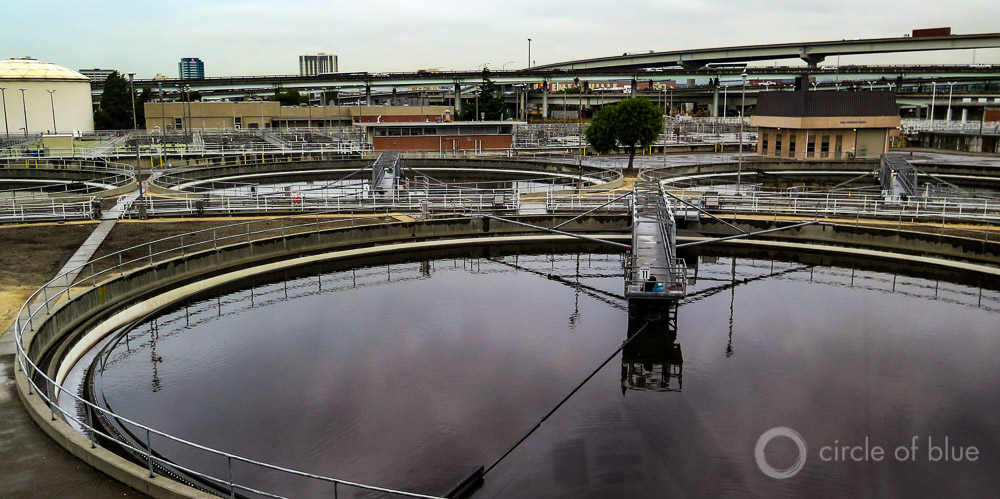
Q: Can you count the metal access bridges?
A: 3